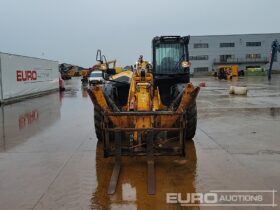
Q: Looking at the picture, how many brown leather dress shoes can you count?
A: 0